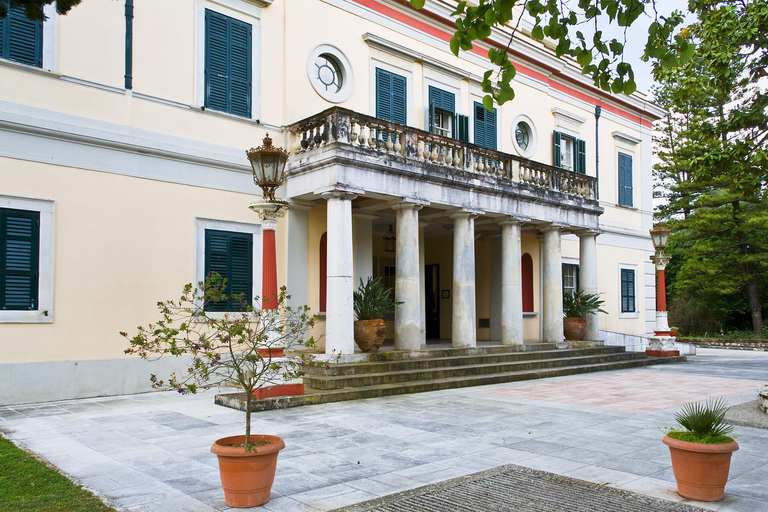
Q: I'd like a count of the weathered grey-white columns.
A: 6